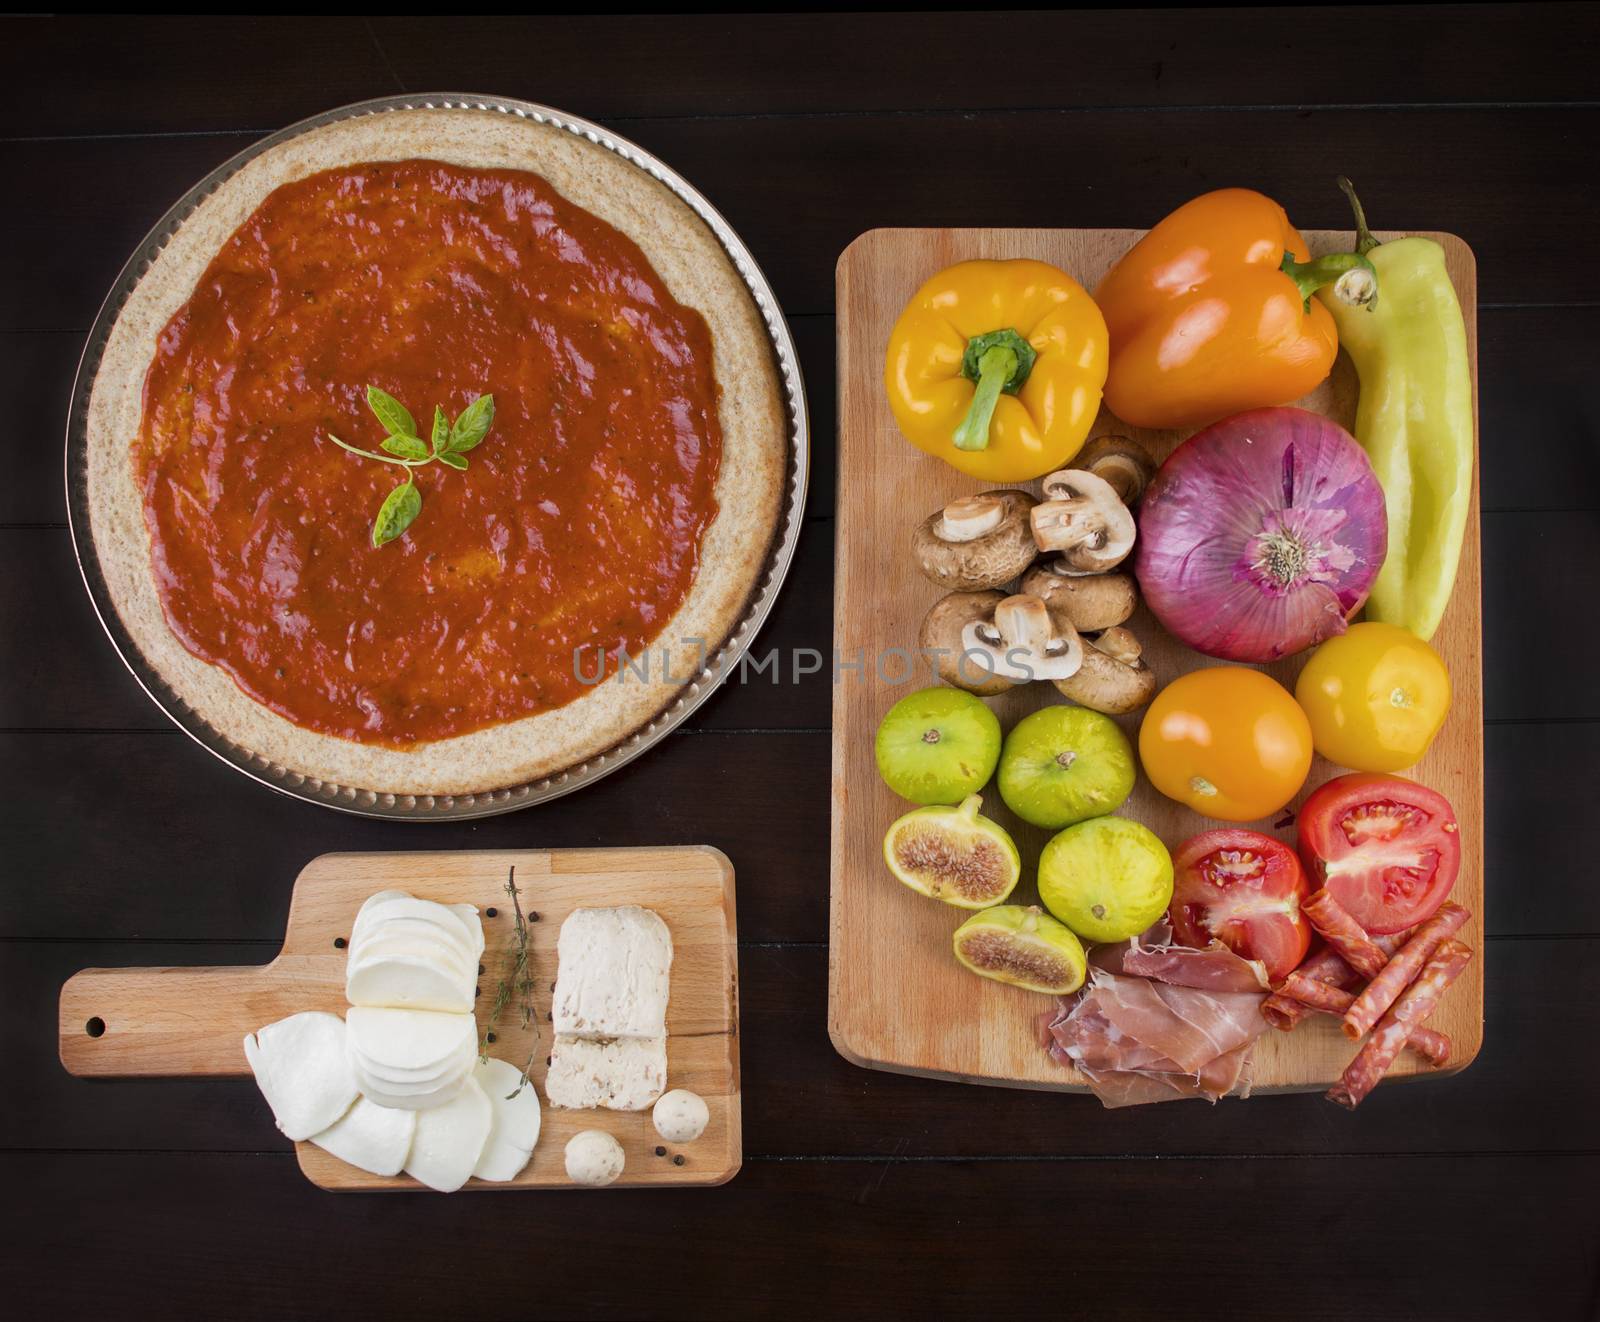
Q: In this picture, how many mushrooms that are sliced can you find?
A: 2